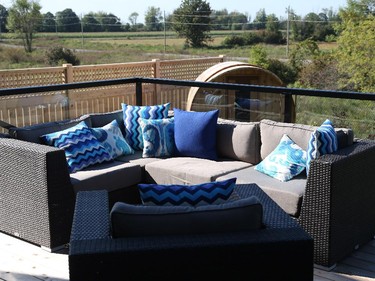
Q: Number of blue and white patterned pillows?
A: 7